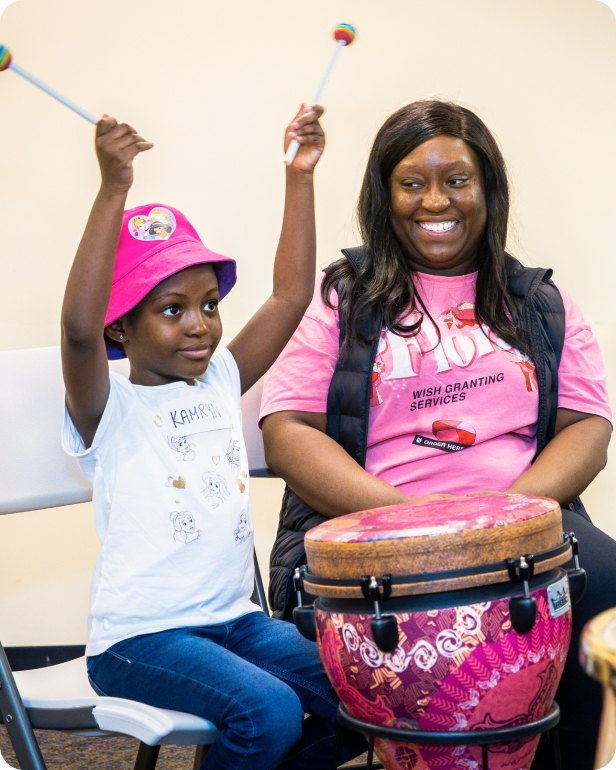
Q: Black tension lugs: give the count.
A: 4